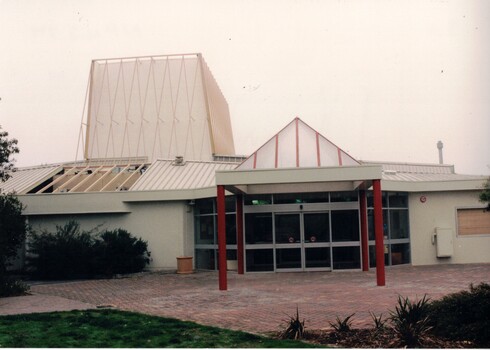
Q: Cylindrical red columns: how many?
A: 4